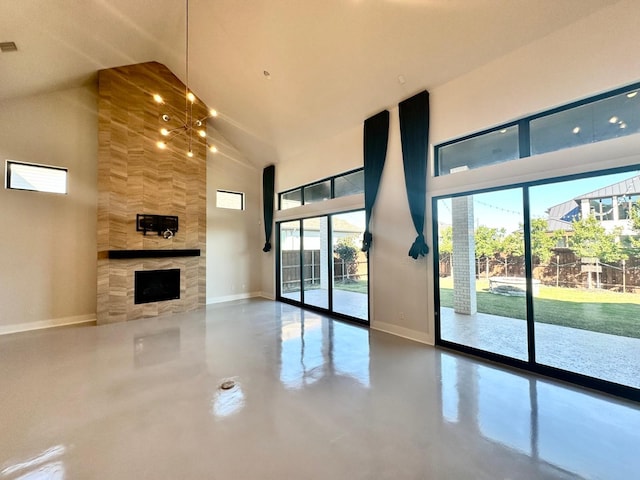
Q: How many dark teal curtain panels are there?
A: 3